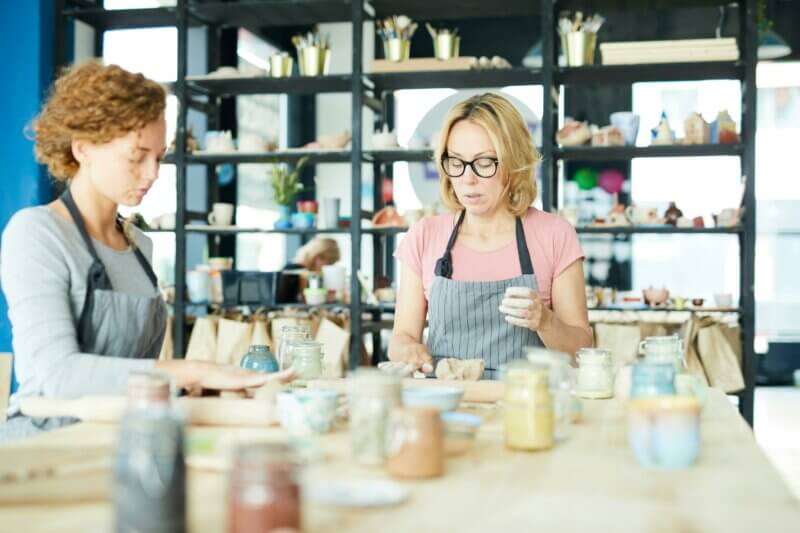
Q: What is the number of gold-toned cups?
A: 5